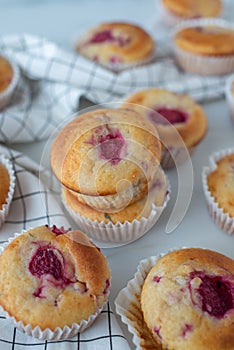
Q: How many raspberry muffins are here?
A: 12